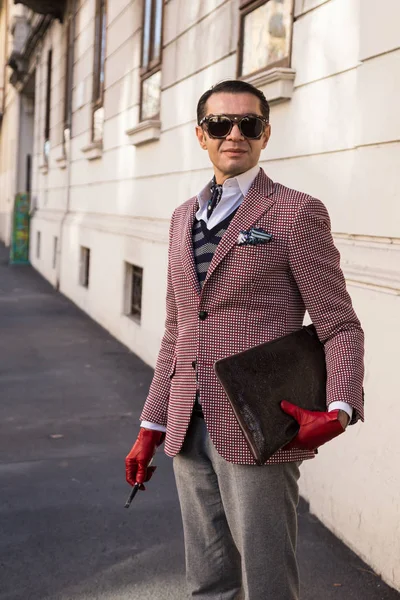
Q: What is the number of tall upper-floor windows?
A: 5